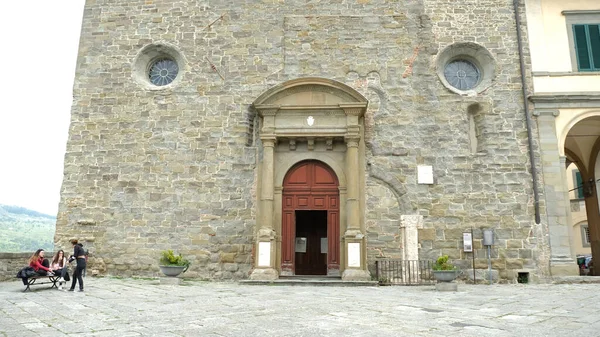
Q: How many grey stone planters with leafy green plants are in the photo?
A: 2